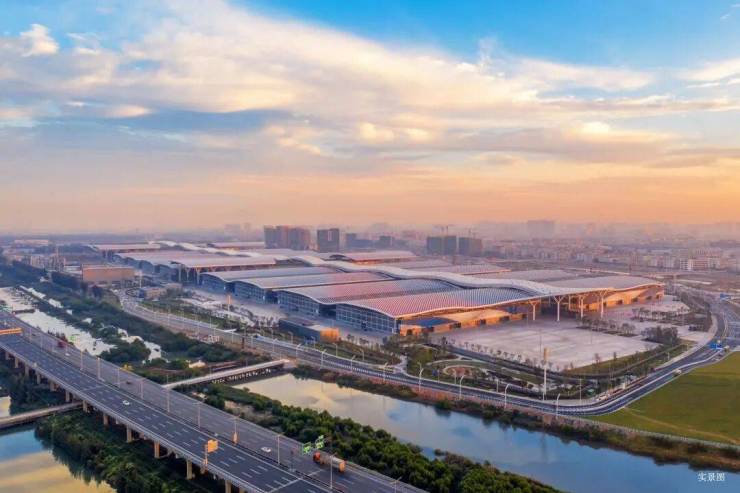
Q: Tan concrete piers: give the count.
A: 12